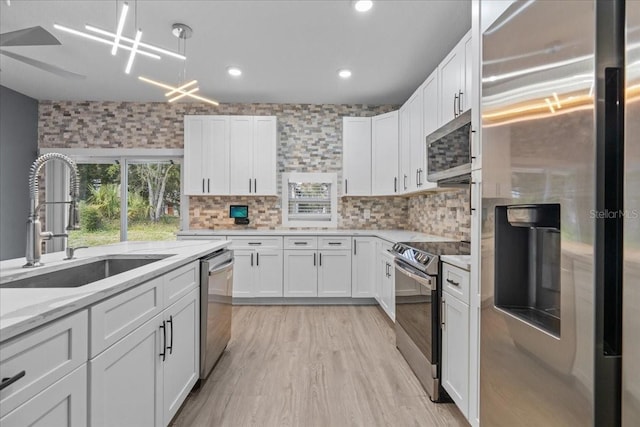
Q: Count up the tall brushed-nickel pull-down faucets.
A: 1